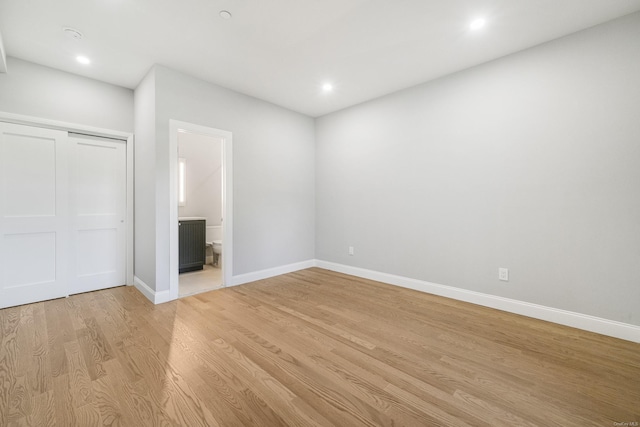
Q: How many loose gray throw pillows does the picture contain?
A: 0